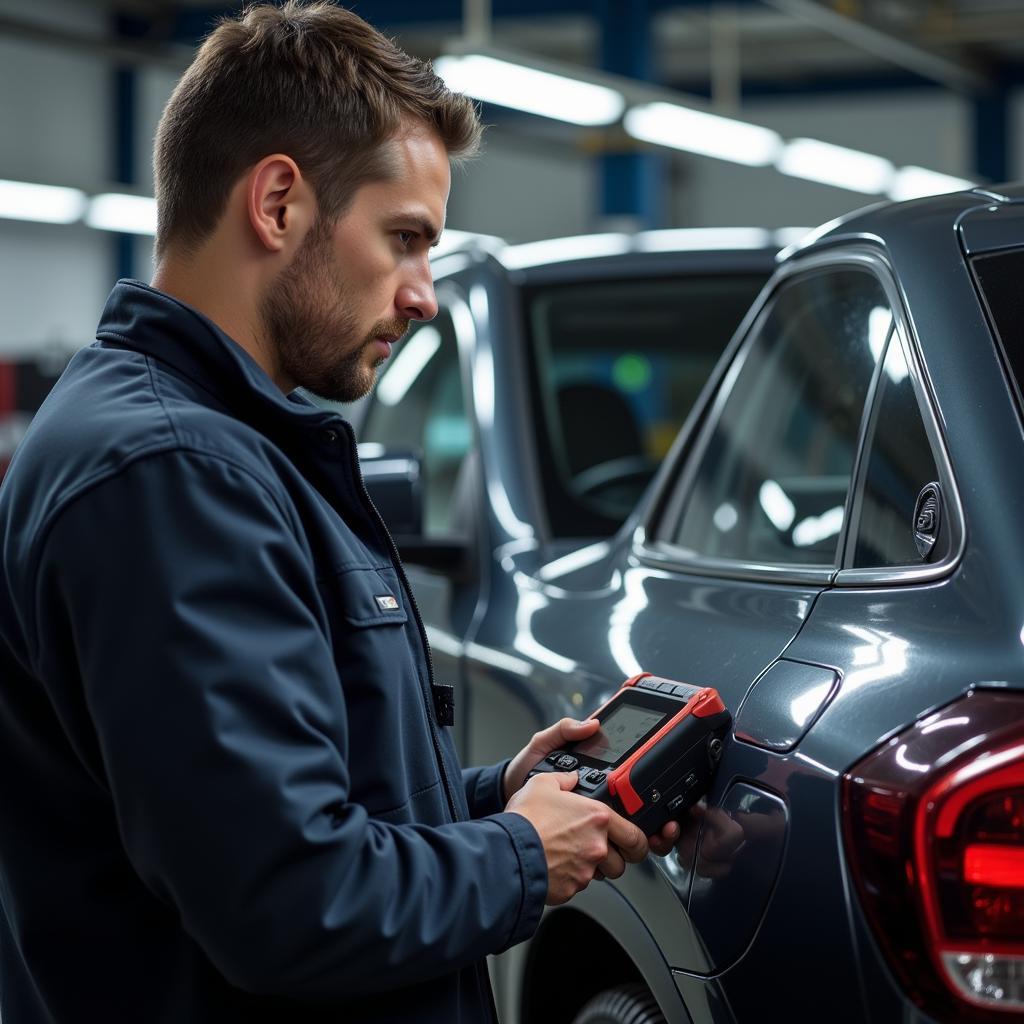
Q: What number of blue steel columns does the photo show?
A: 3